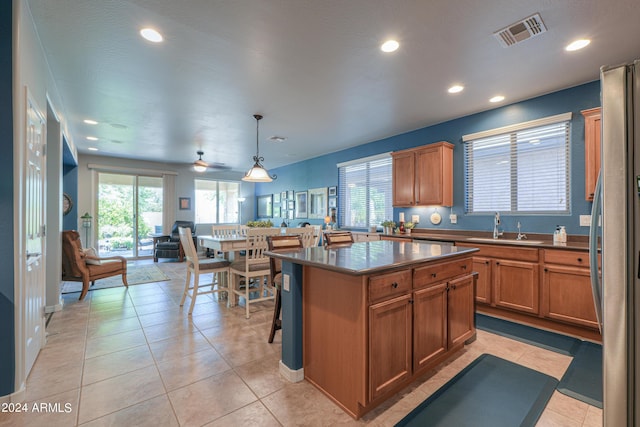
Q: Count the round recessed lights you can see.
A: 8